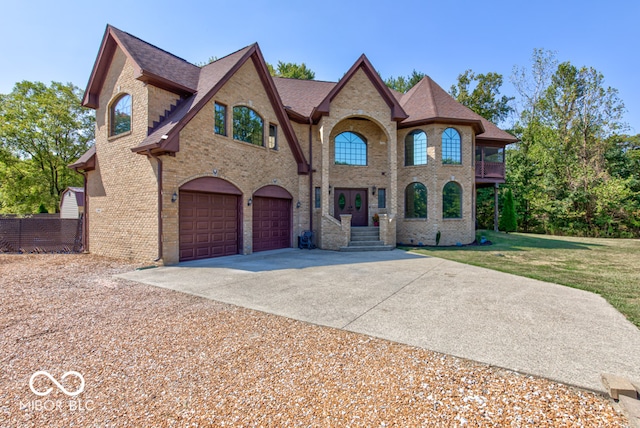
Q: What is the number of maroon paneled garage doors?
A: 2